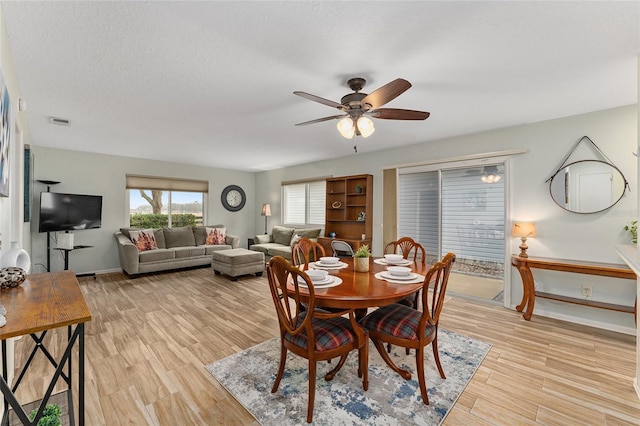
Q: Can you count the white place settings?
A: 4